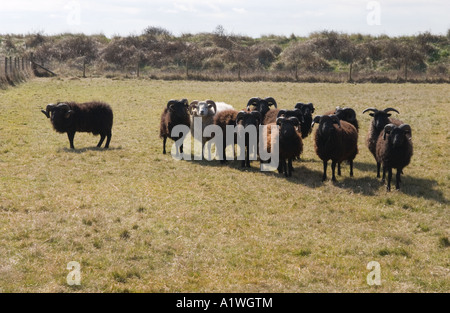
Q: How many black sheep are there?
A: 11